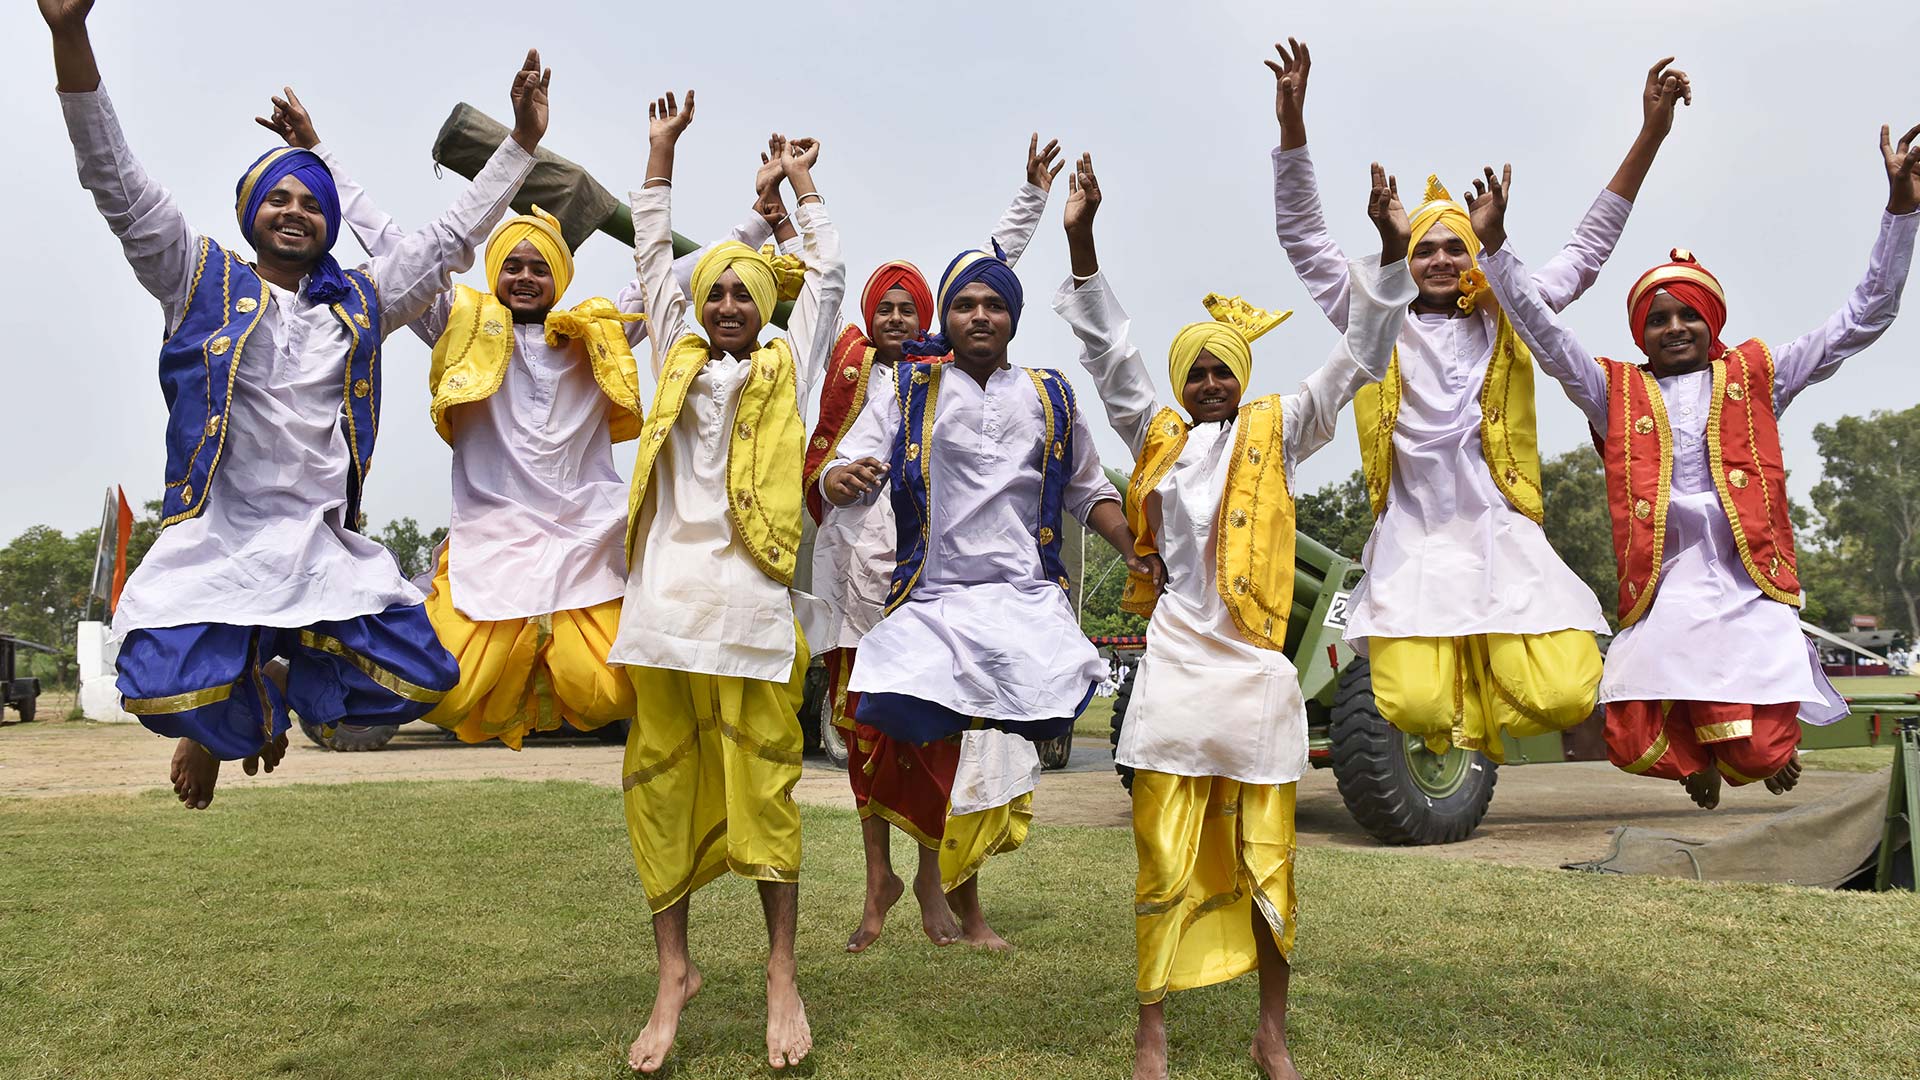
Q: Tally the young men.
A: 8